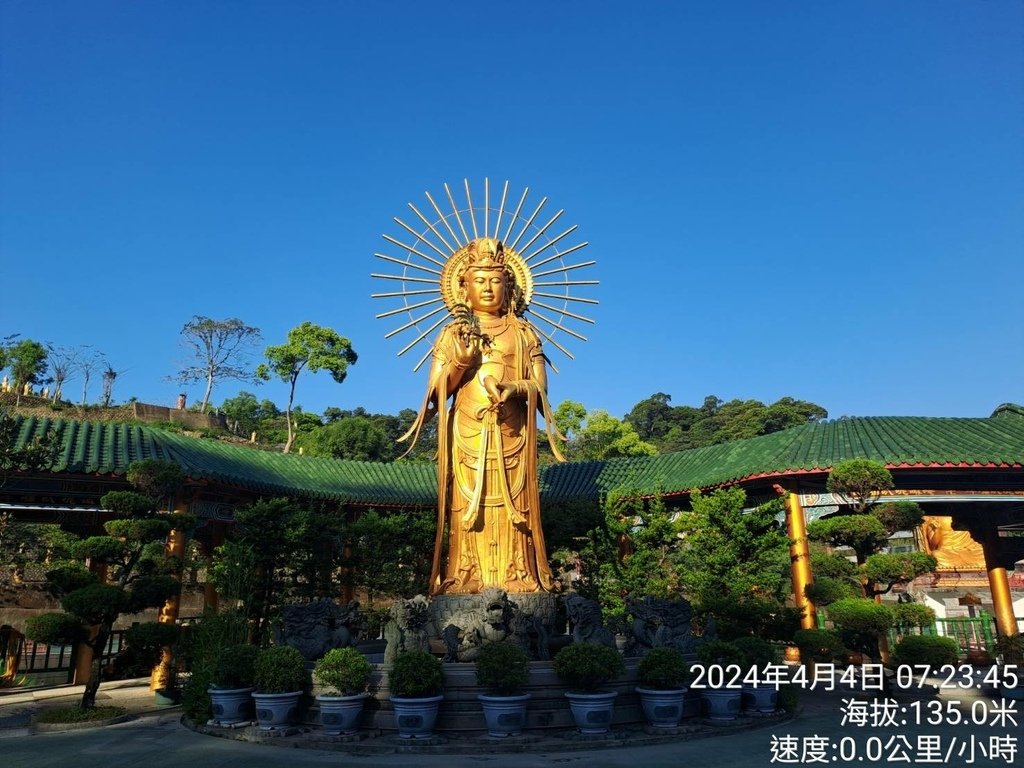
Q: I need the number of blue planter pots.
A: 9